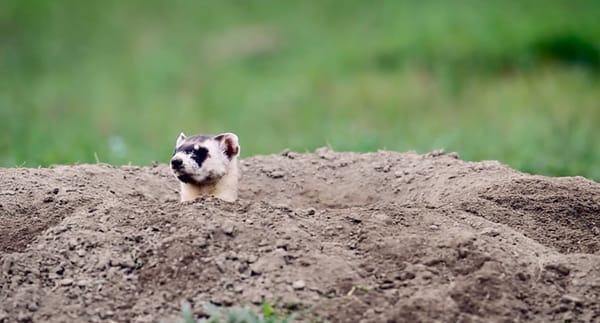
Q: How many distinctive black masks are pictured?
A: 1